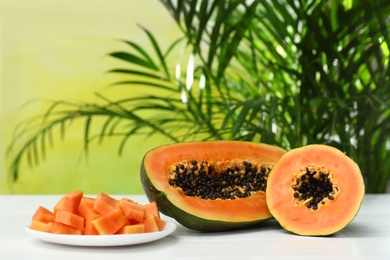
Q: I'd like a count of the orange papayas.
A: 2